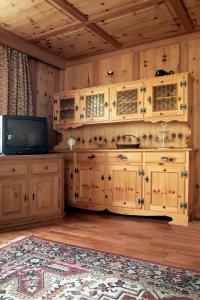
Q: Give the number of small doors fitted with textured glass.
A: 4